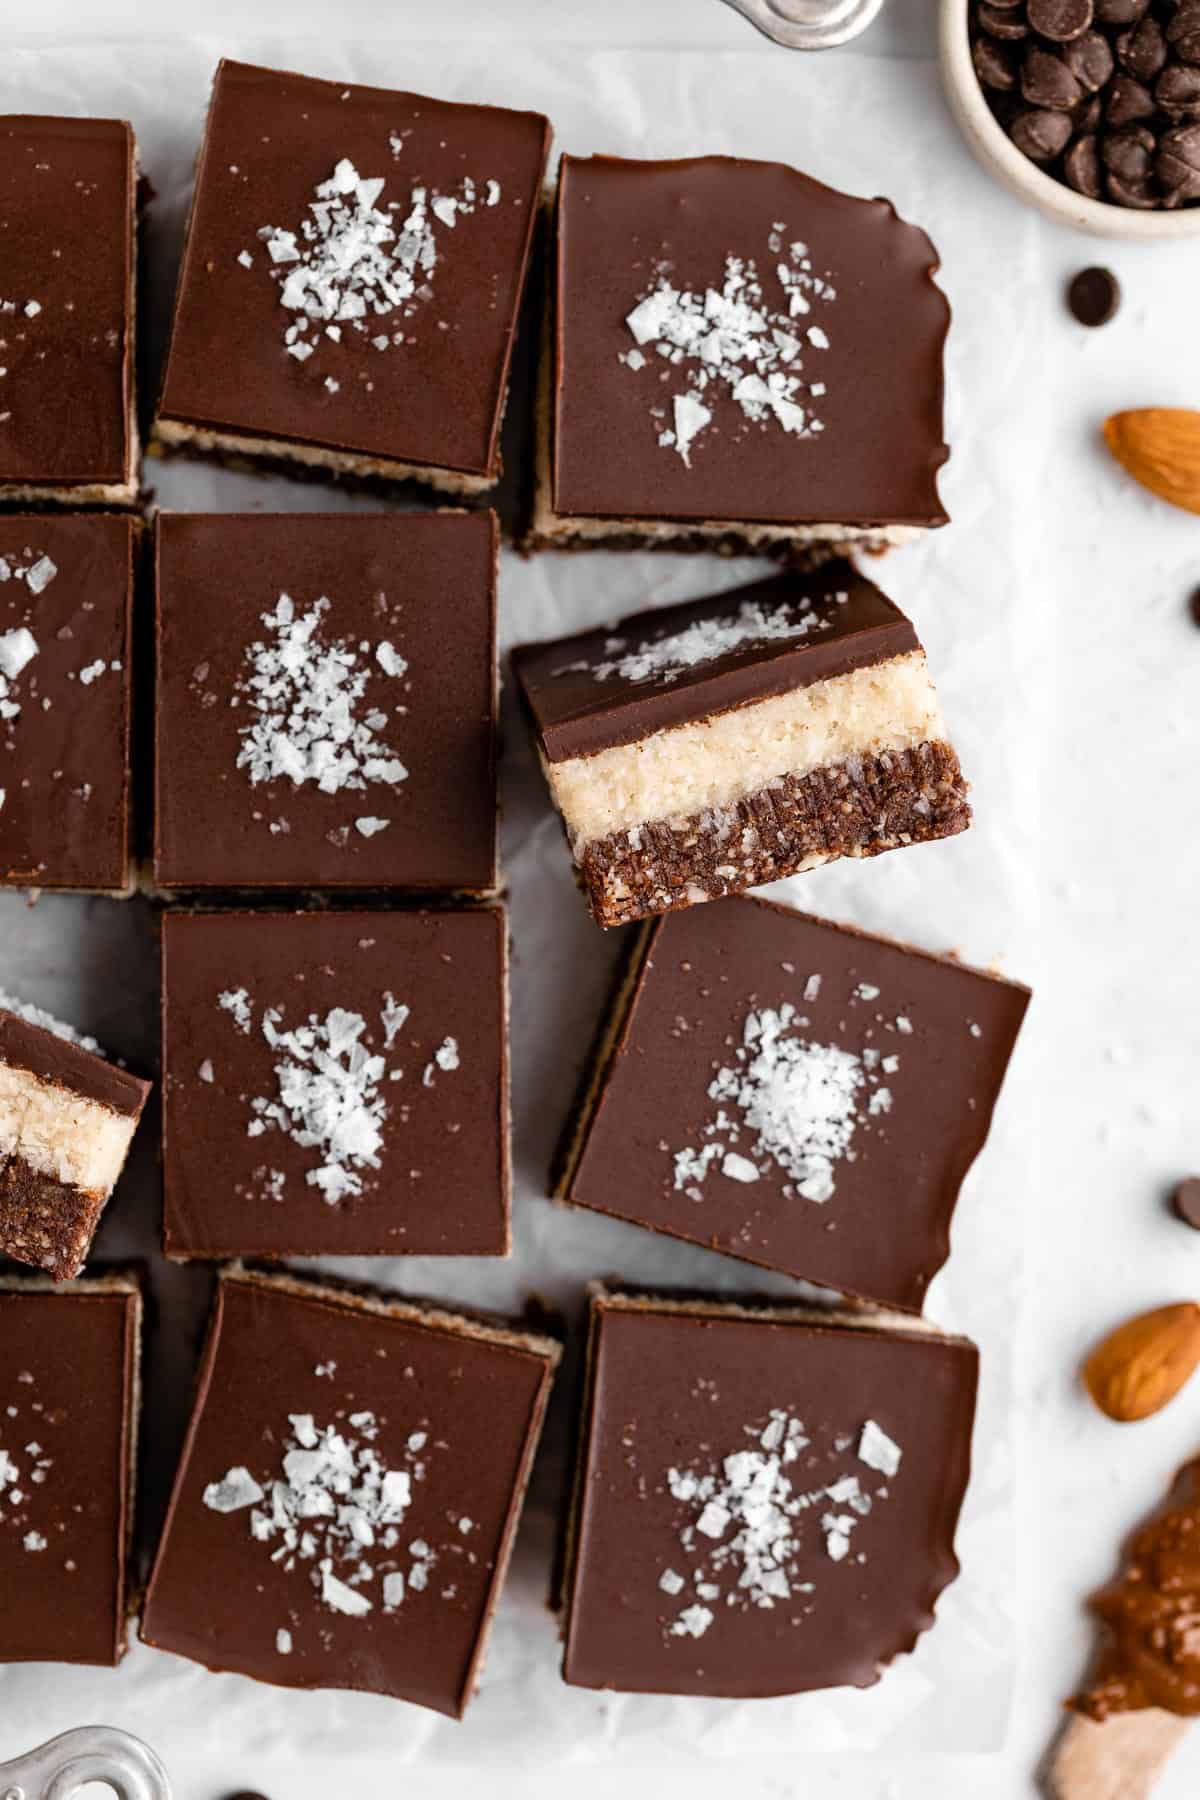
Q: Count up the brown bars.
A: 12